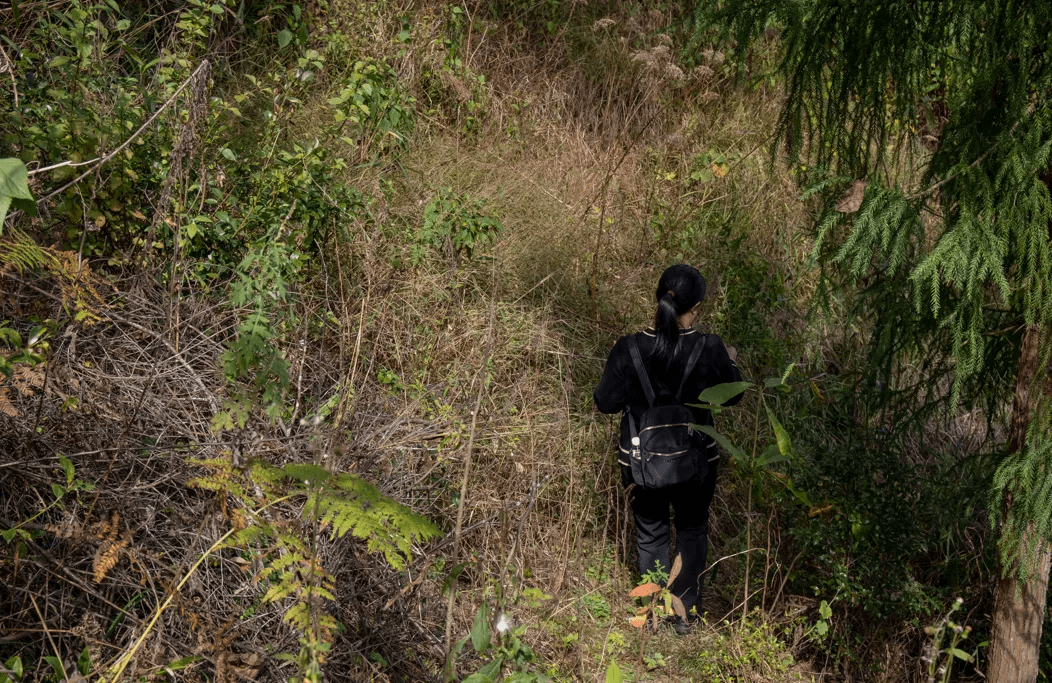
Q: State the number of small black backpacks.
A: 1